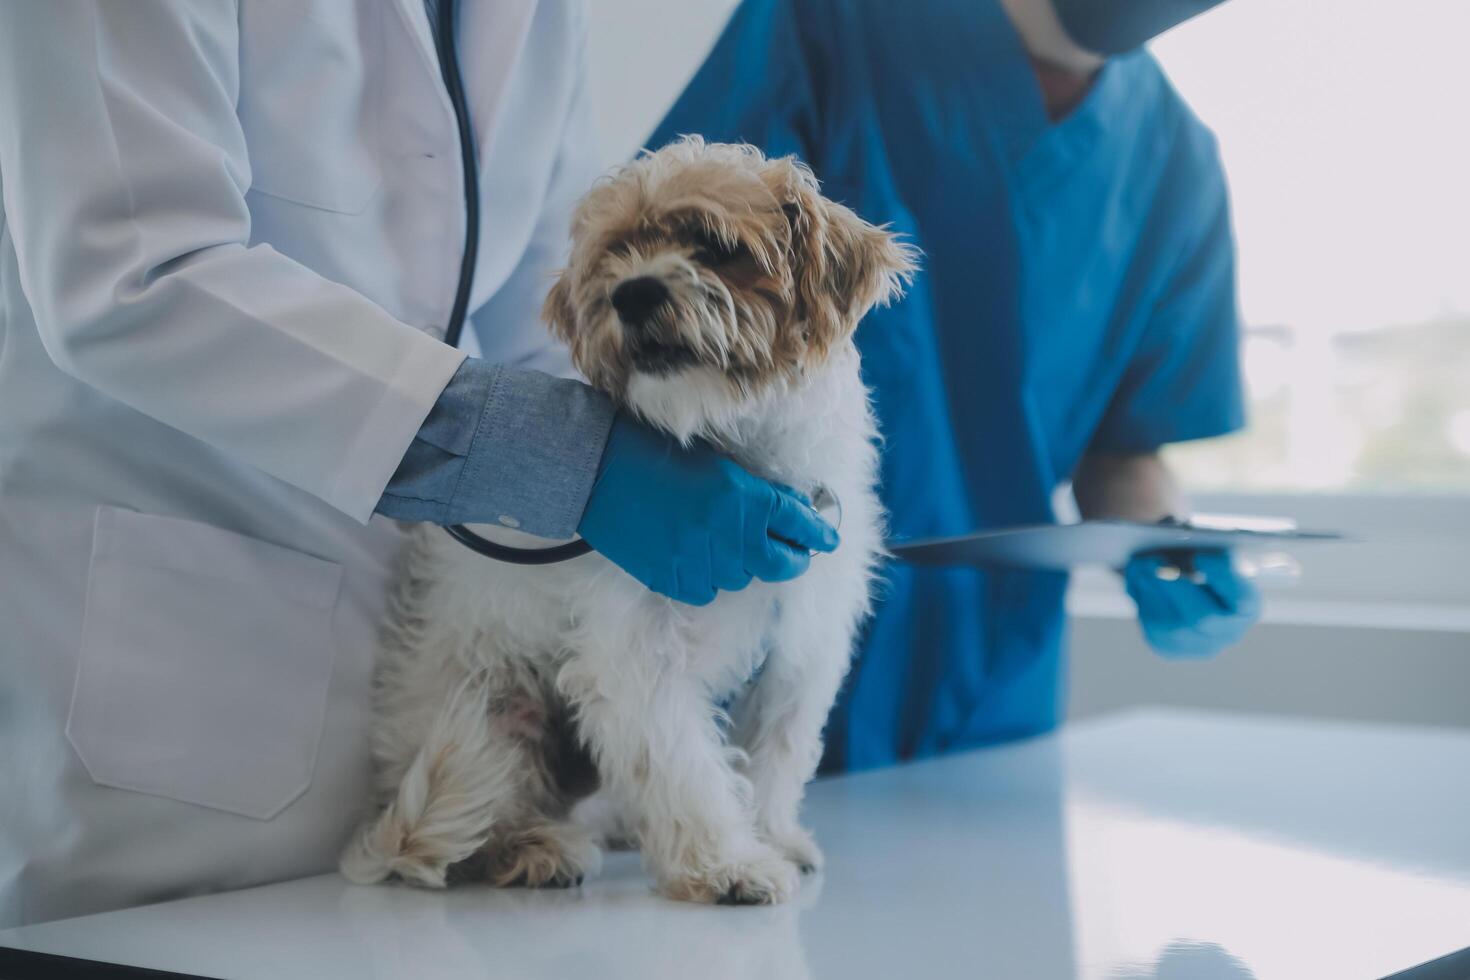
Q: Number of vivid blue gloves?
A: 2